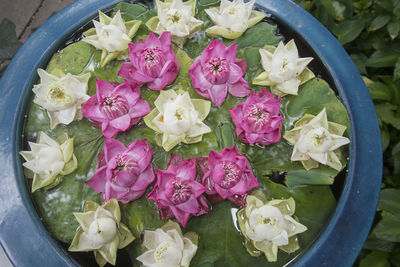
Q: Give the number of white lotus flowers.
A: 11